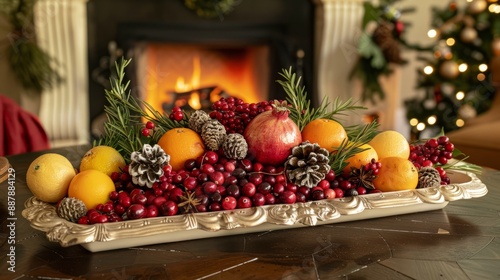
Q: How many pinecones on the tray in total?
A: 7